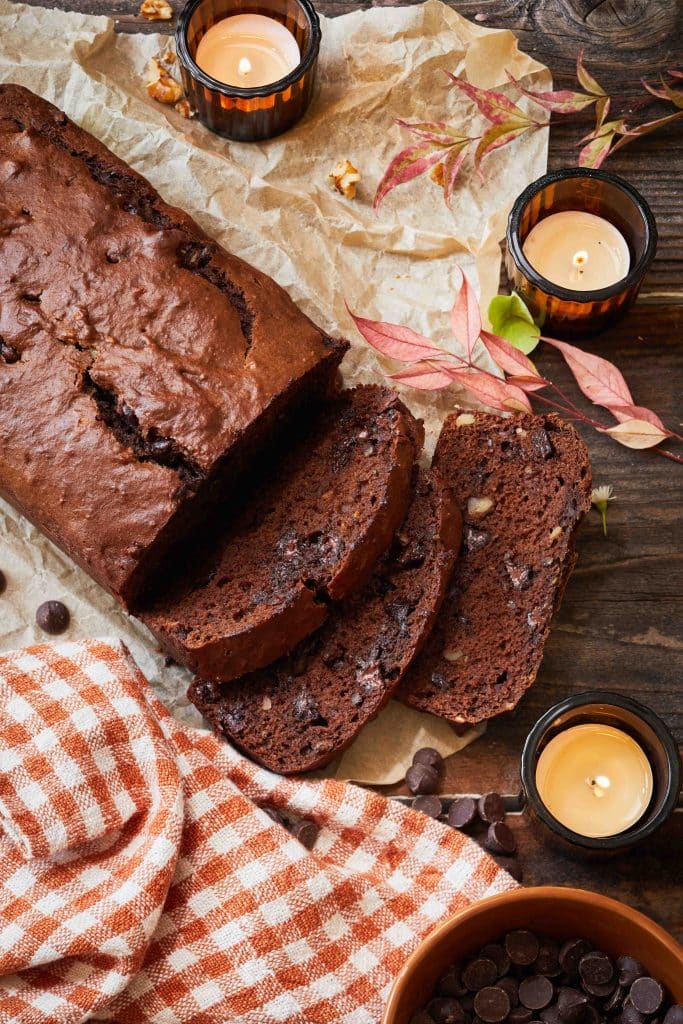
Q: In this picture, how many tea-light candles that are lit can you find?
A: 3